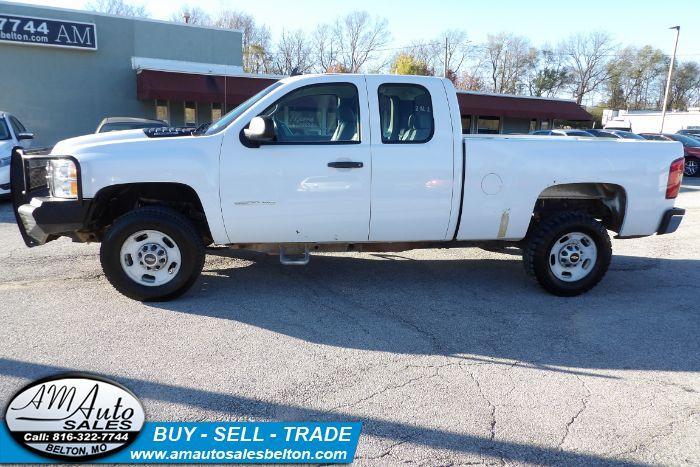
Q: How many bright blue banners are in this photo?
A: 1